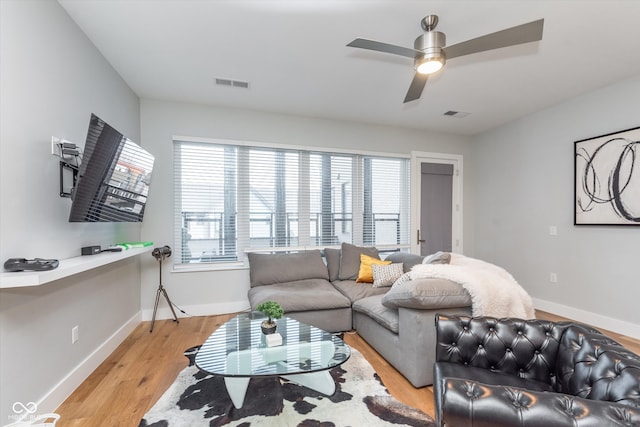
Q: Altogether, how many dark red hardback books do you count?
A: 0